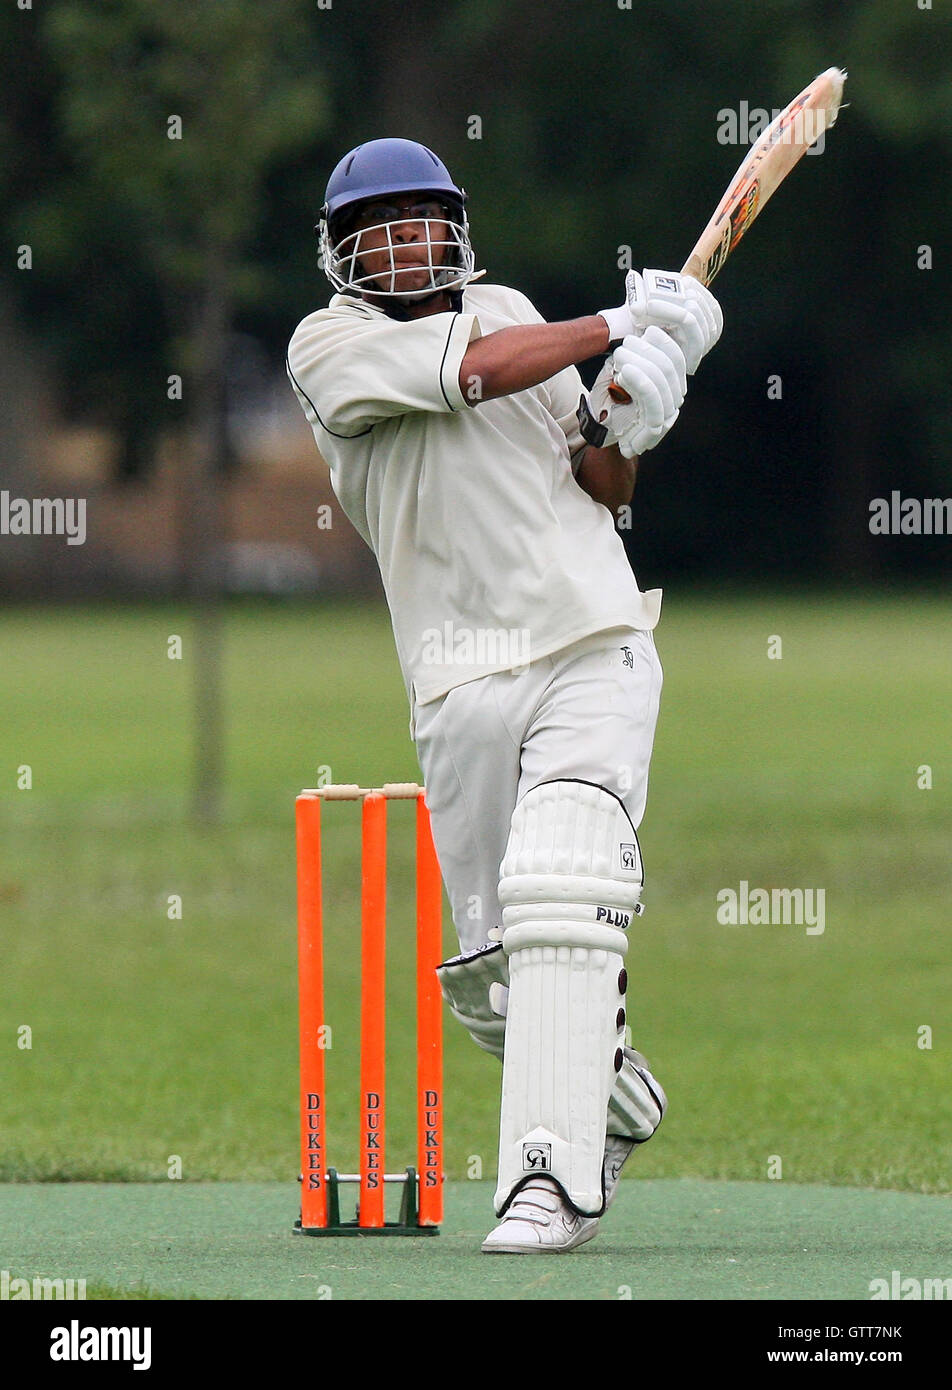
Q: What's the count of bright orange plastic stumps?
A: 3